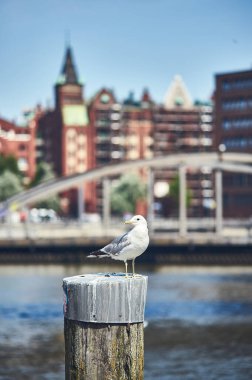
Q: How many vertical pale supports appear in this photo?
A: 5